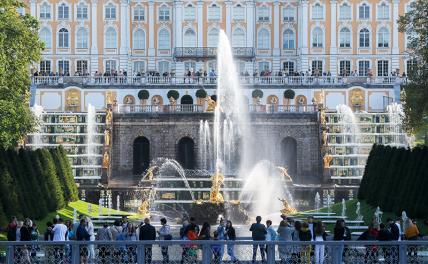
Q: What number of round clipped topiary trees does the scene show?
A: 5